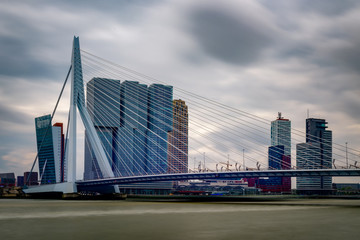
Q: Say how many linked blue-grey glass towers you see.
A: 3